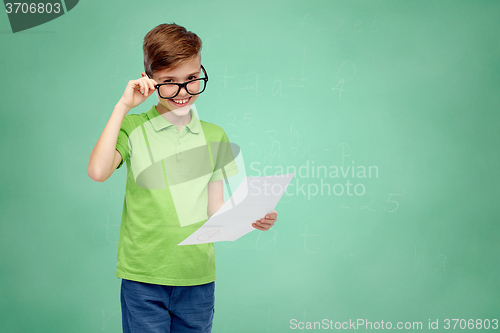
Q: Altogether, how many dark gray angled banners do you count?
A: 1